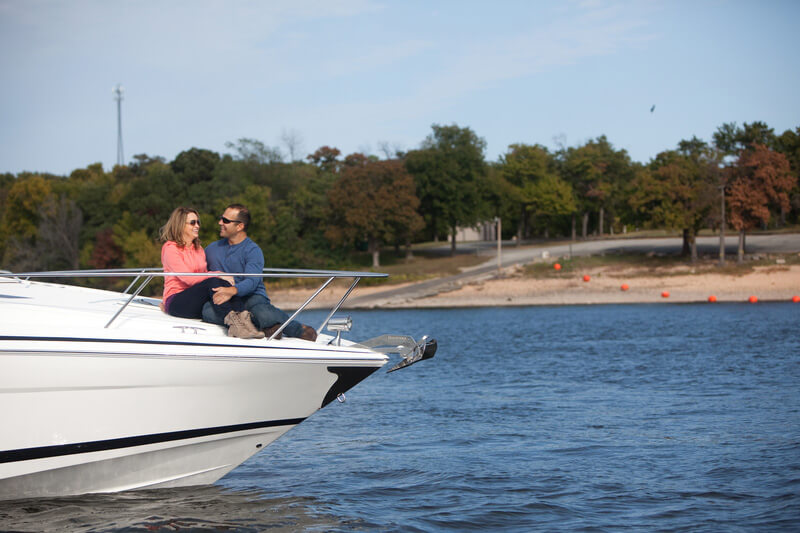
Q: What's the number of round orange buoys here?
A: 7